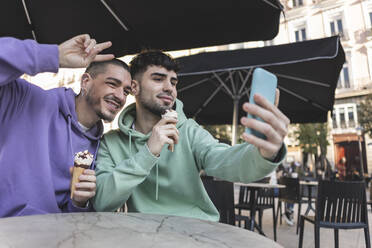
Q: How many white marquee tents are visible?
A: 0